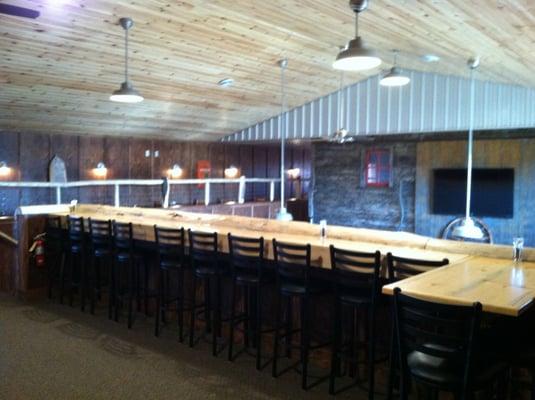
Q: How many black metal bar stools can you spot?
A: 11